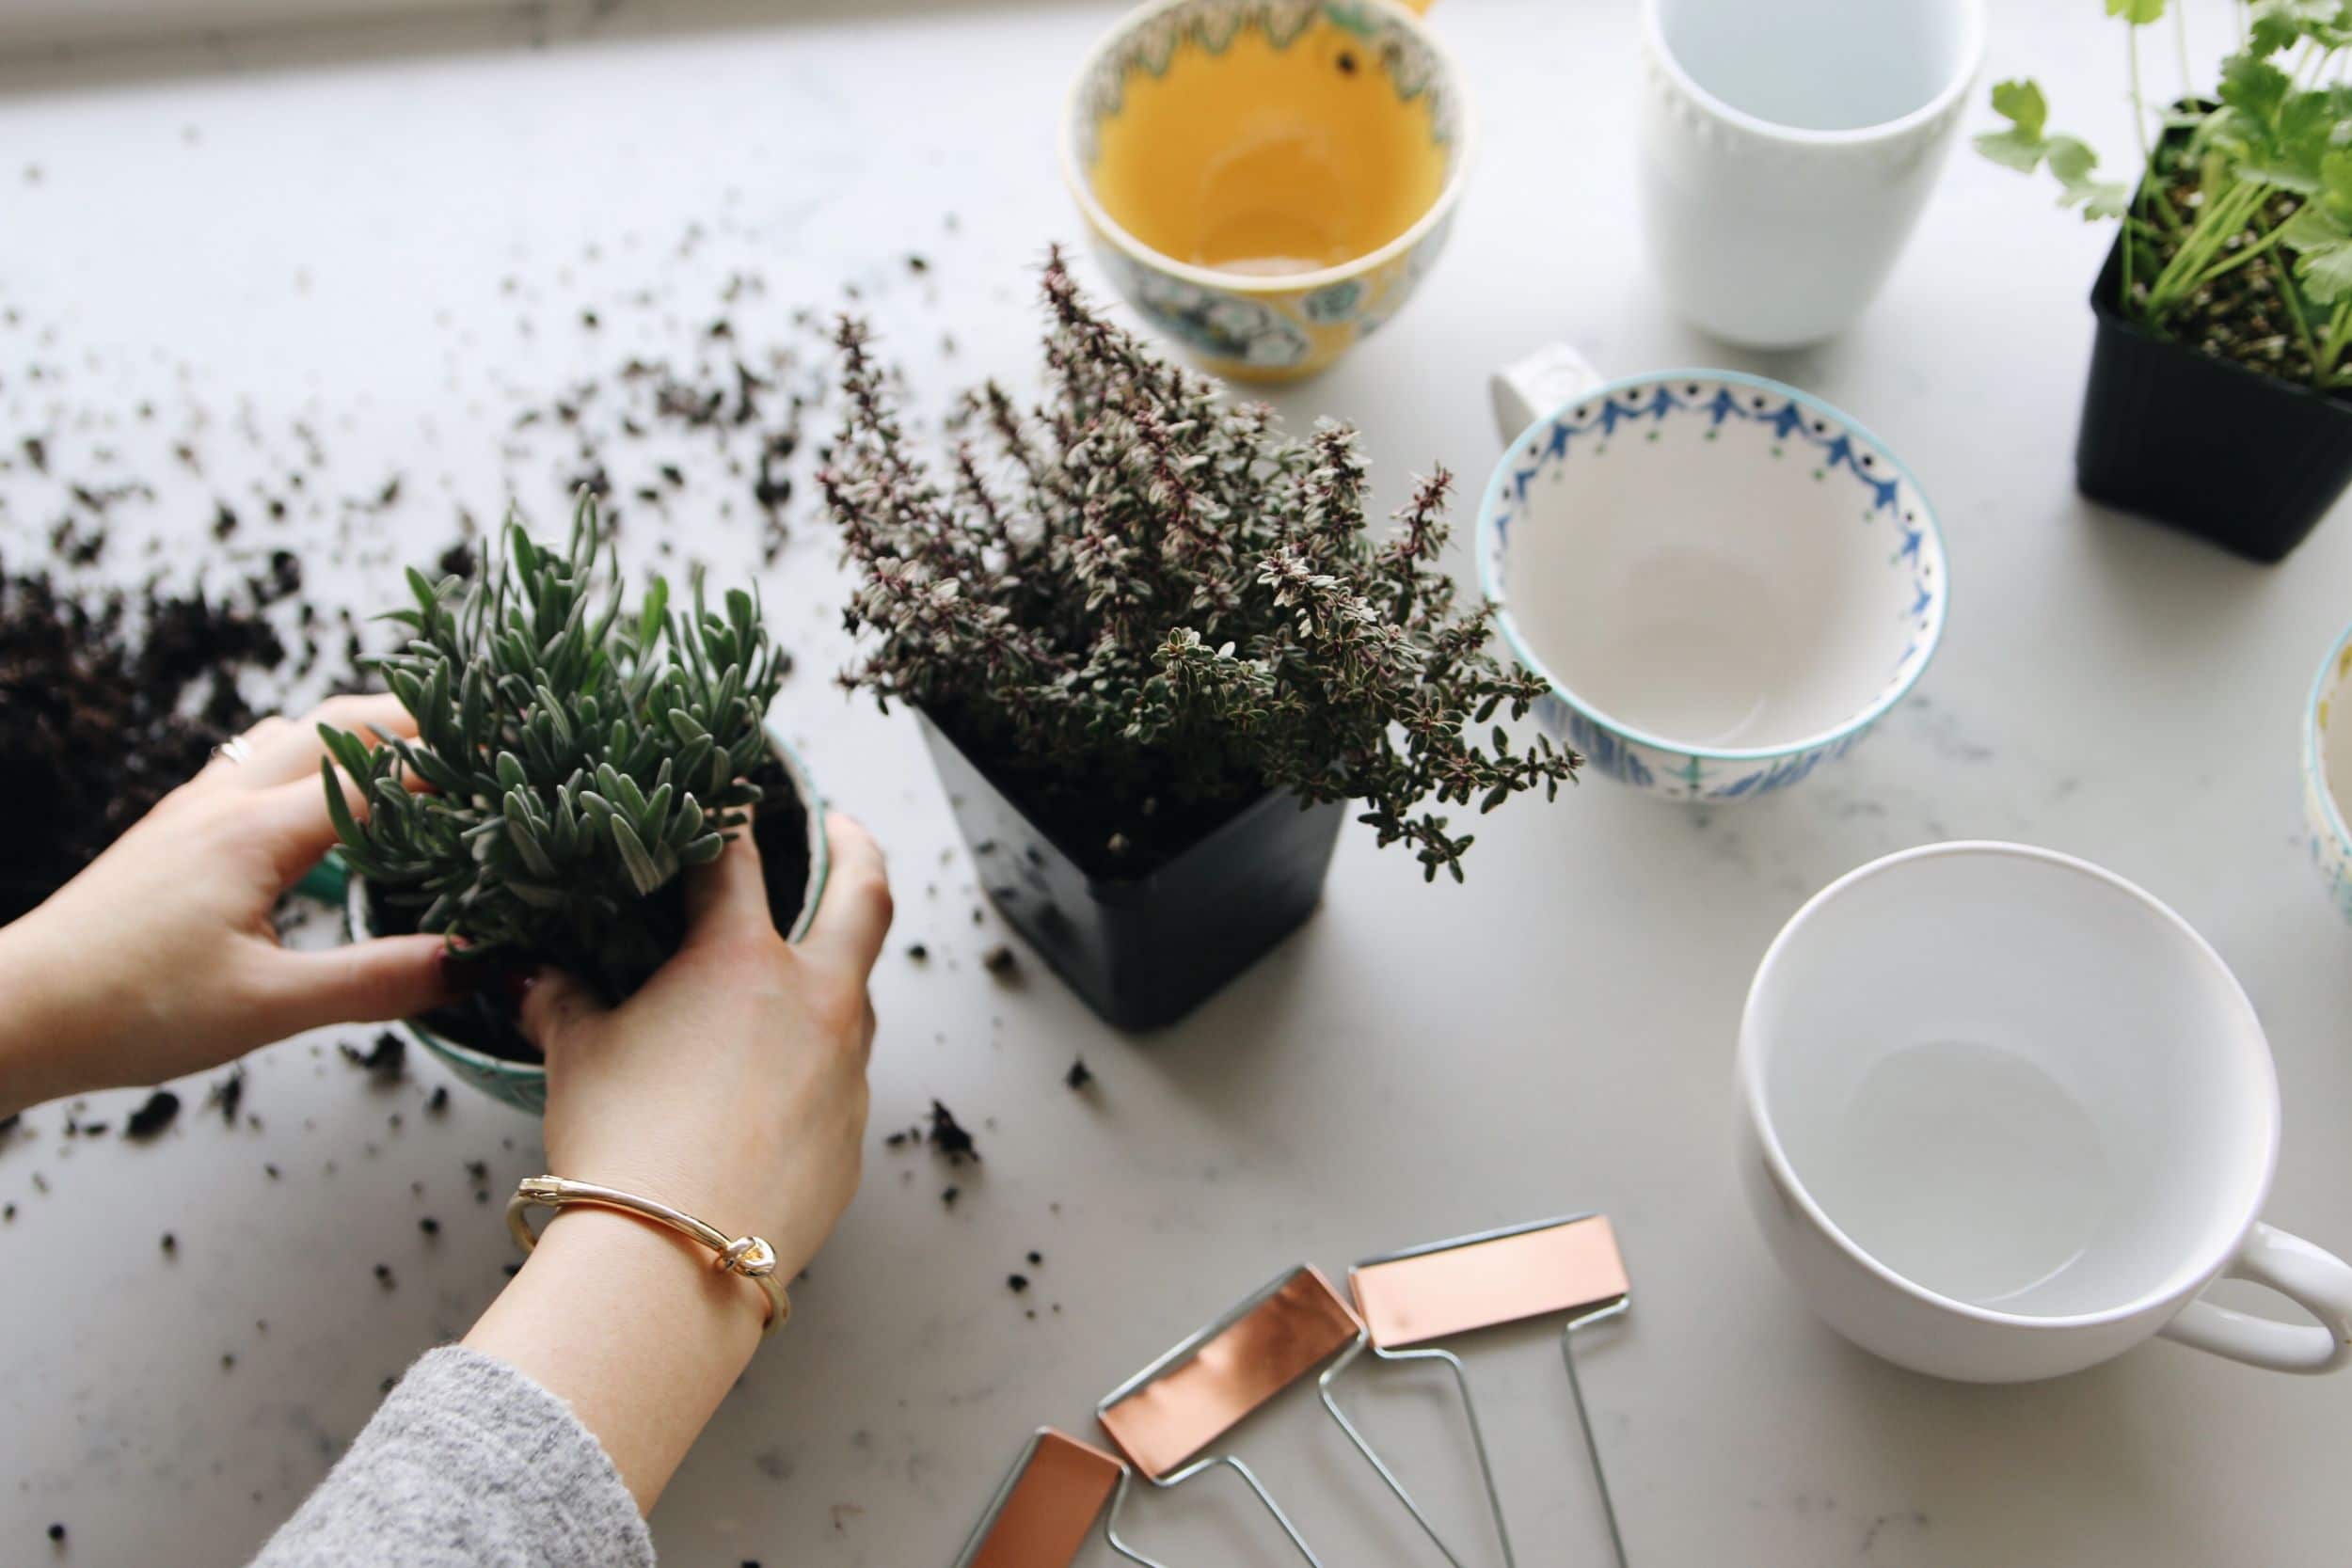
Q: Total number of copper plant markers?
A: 3